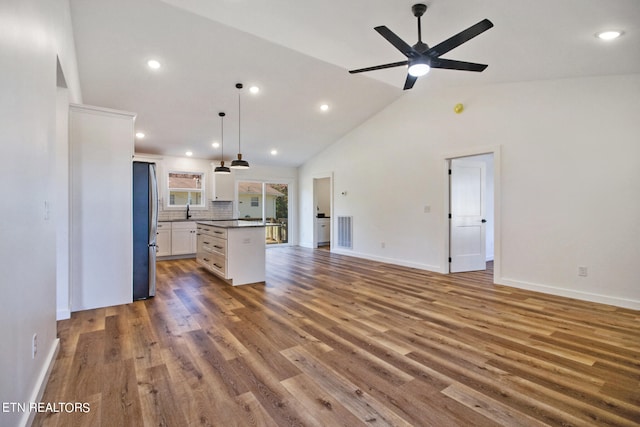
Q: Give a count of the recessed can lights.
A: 8